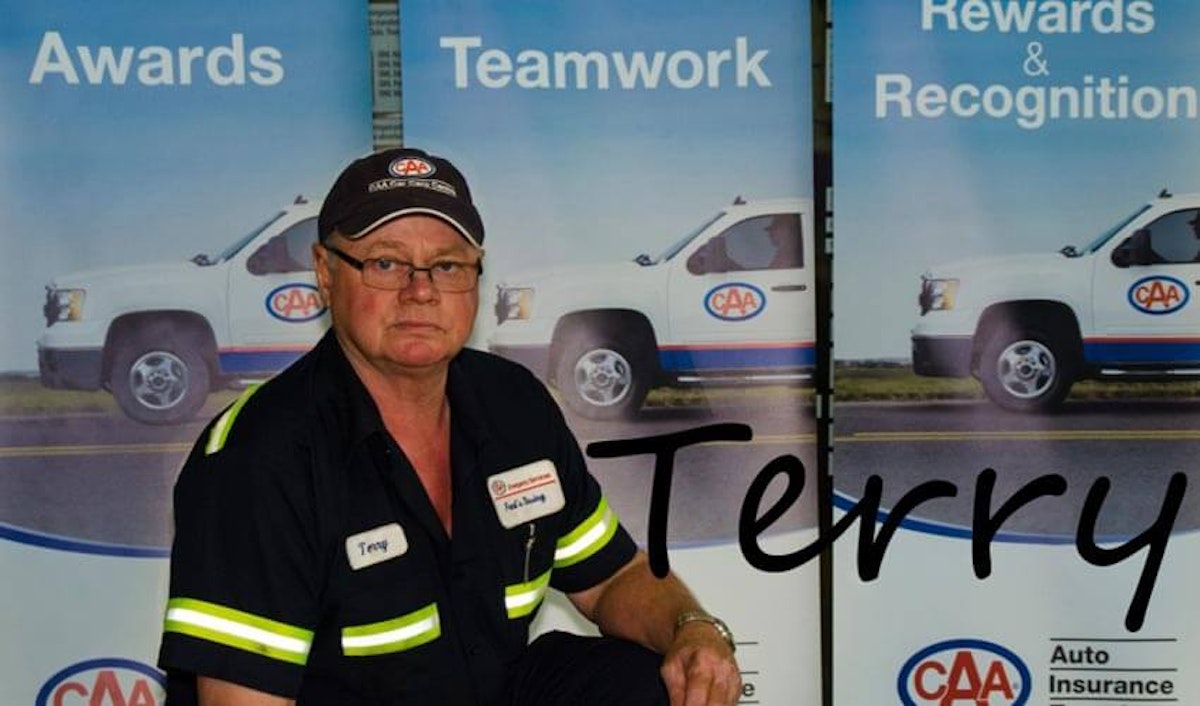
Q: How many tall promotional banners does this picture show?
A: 3